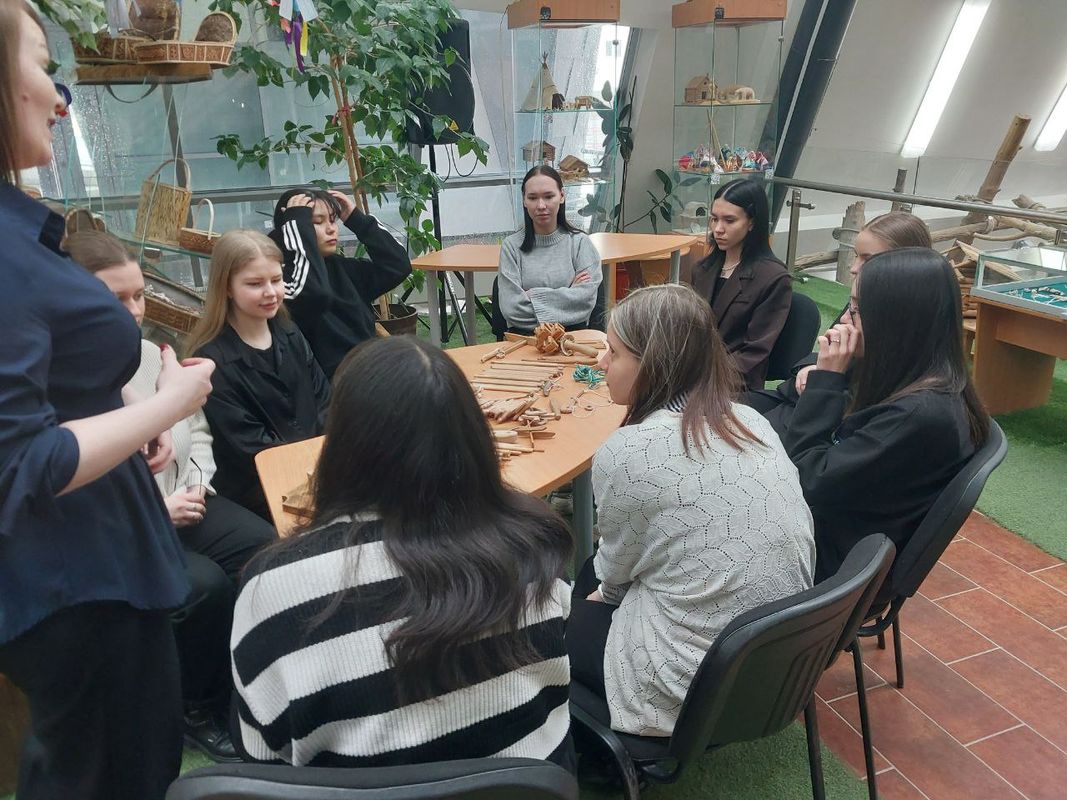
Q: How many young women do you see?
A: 10